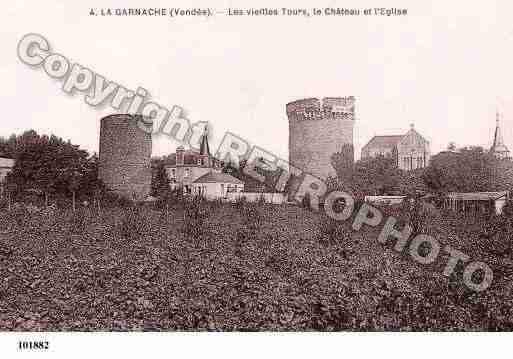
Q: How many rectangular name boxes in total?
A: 0